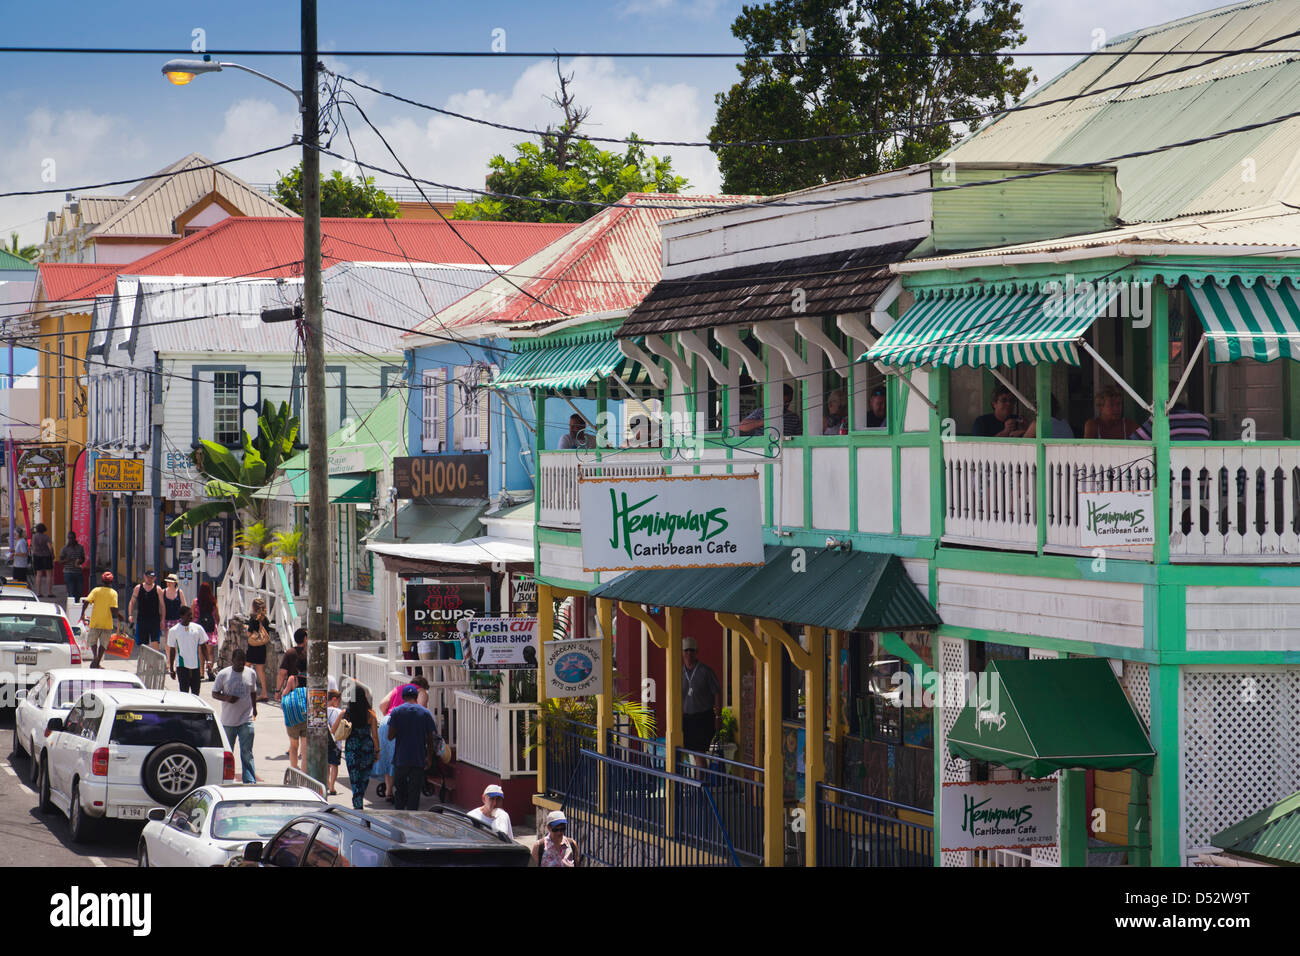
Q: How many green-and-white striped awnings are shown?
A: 3